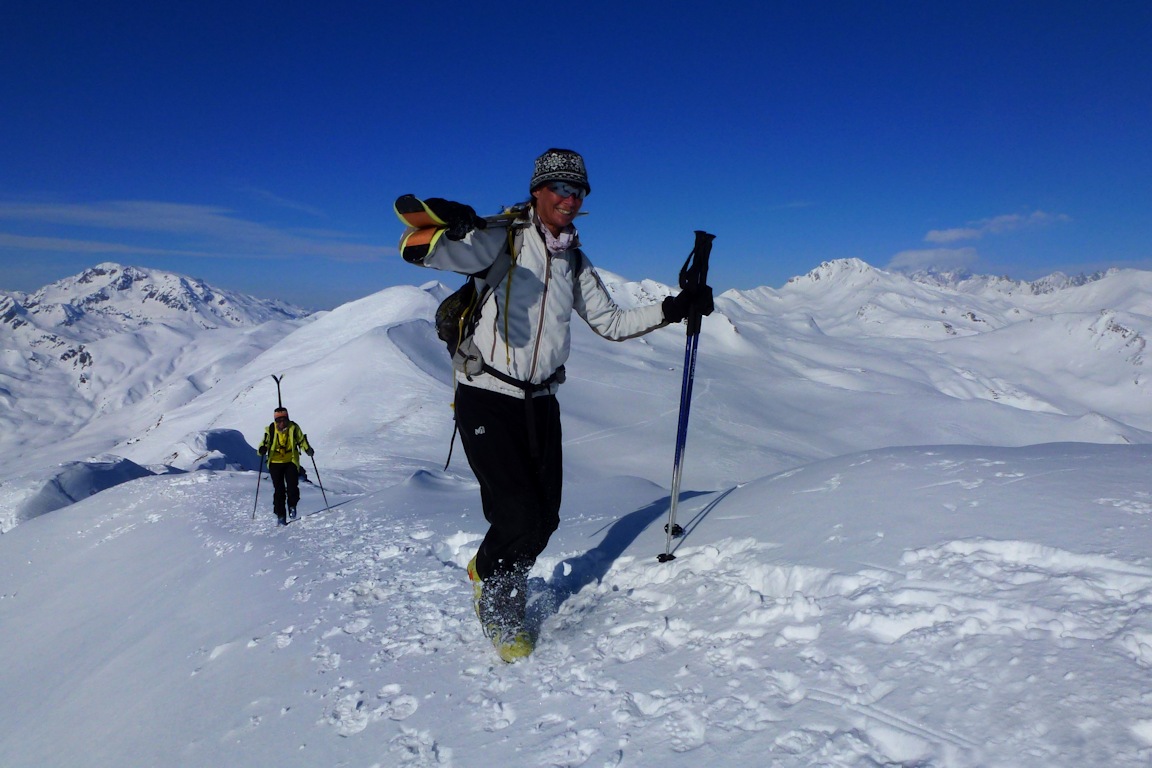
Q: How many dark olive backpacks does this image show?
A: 1